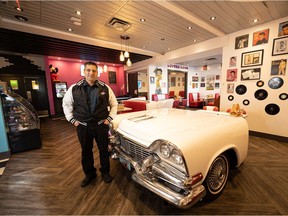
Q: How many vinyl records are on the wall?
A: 8